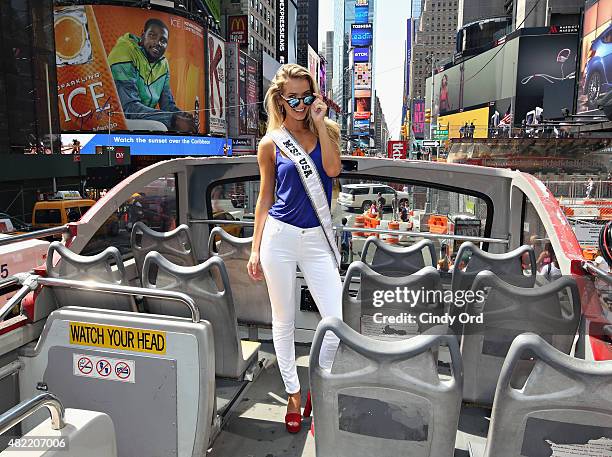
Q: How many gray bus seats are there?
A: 10